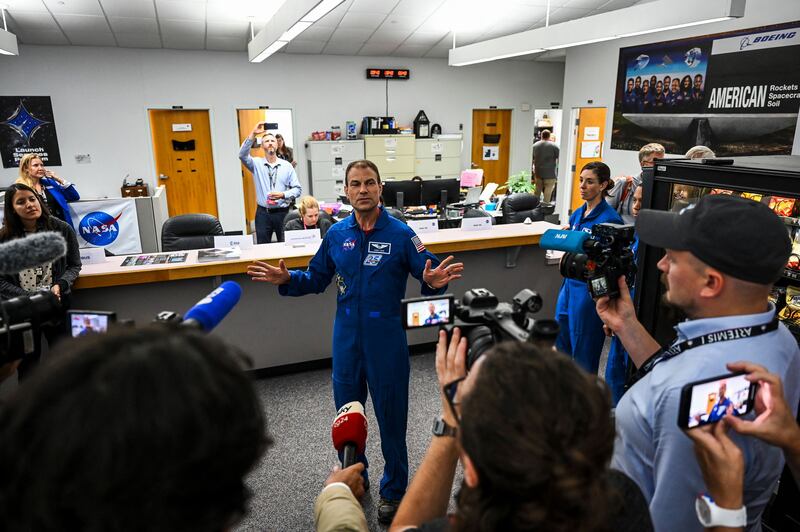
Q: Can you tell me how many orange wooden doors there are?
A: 4